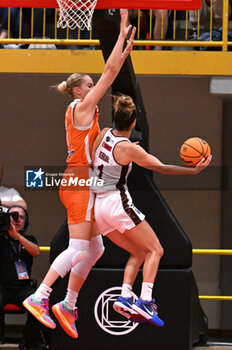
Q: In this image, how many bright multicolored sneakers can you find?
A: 2